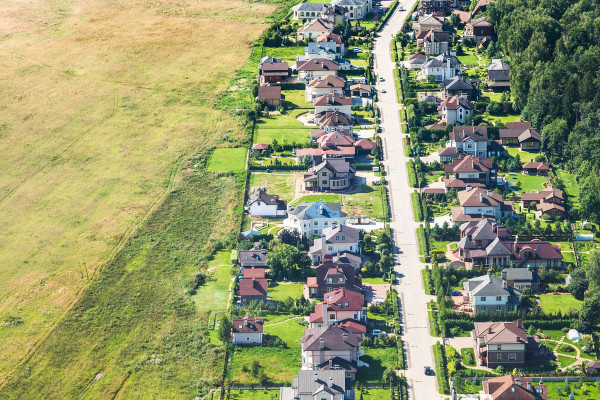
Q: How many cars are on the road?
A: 4